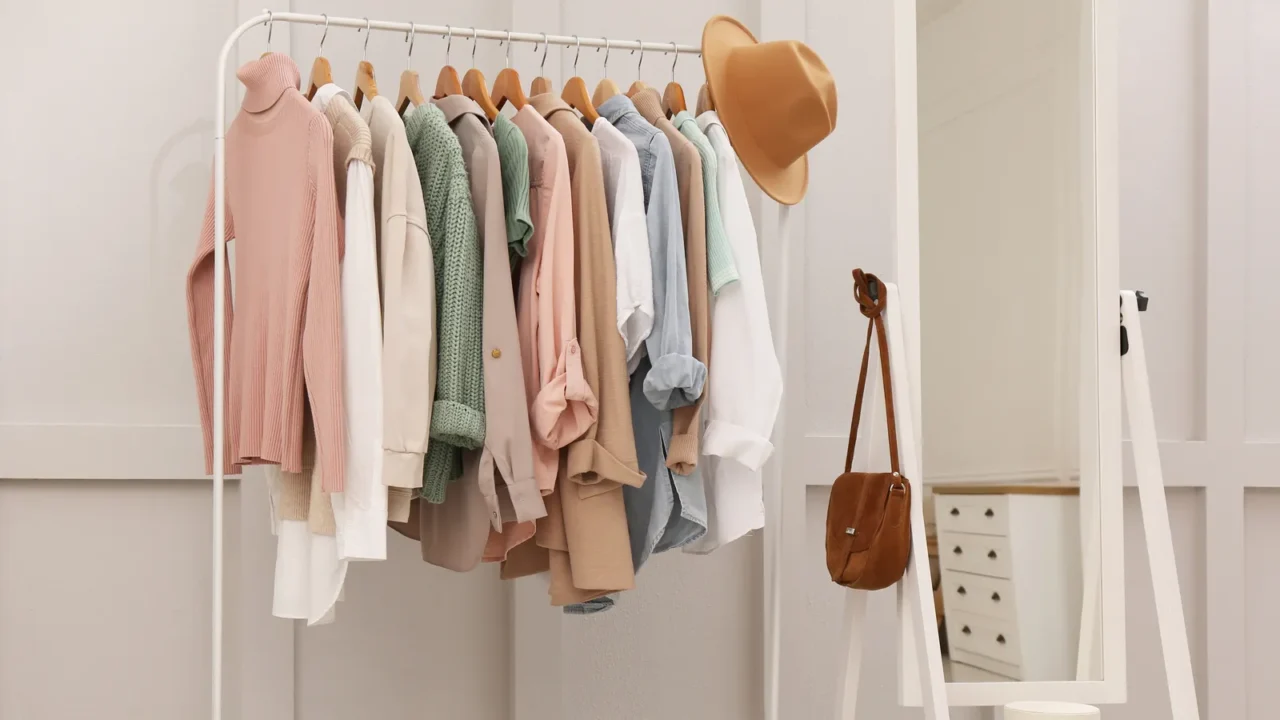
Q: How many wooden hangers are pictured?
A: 13